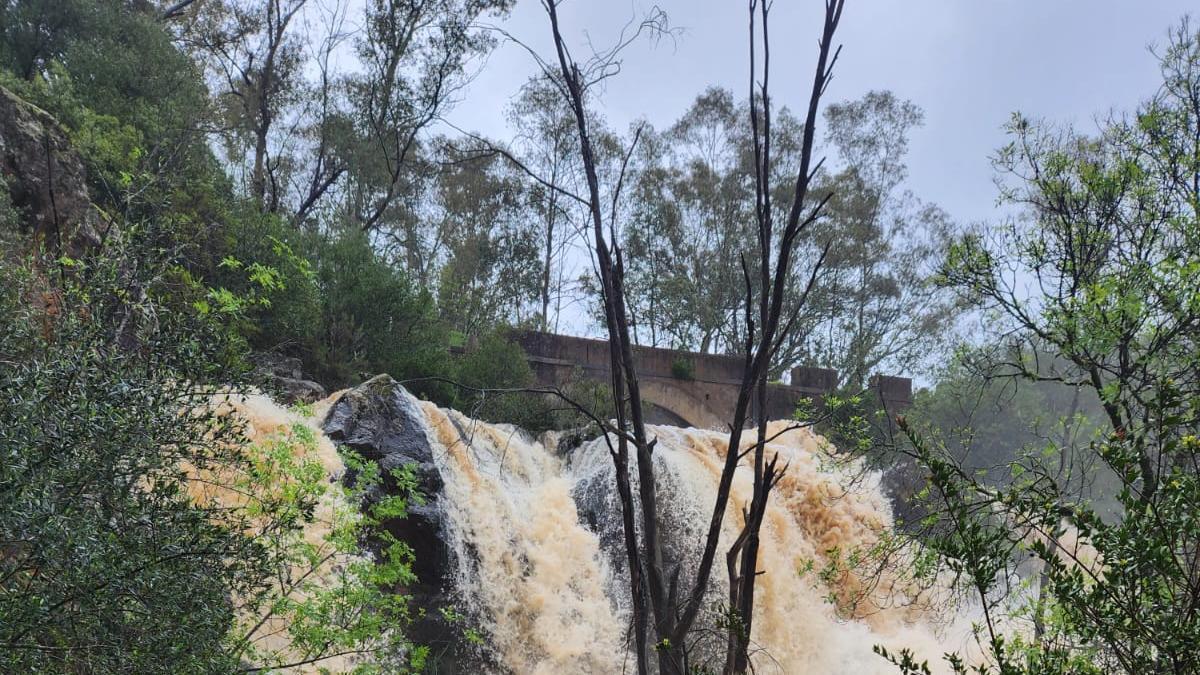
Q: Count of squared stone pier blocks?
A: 2